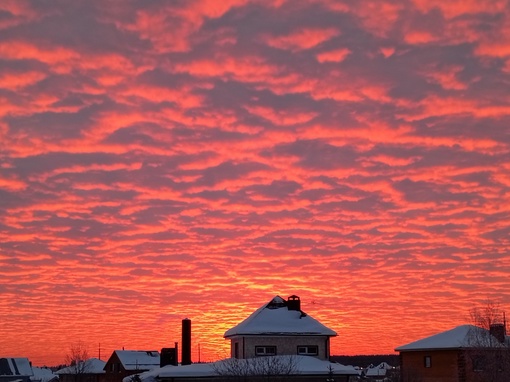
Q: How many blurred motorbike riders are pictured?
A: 0